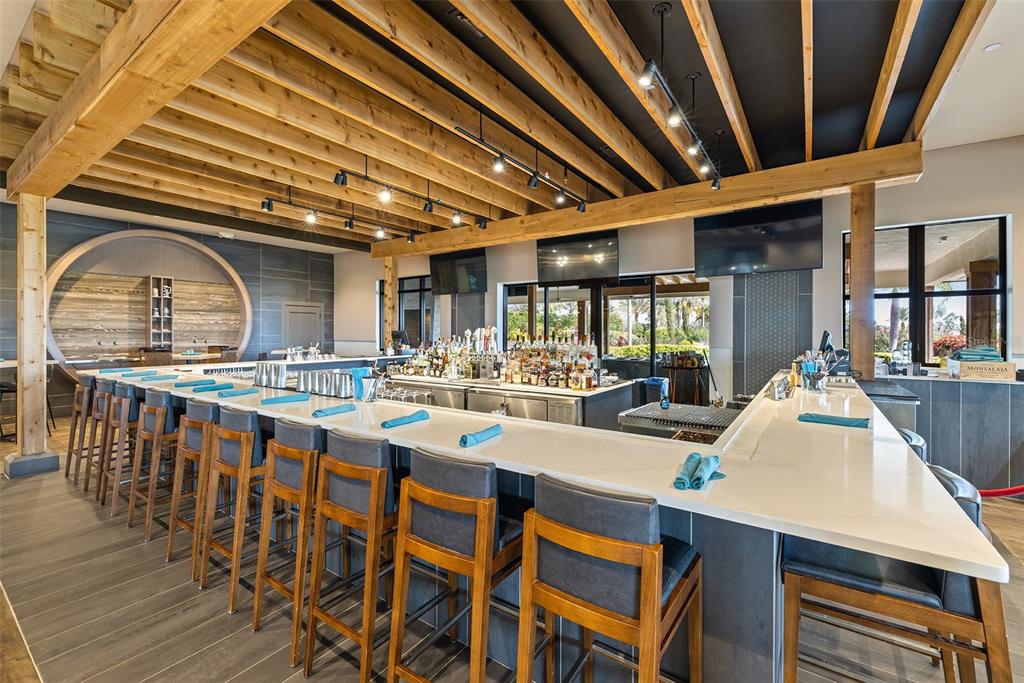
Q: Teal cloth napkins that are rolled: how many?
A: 13